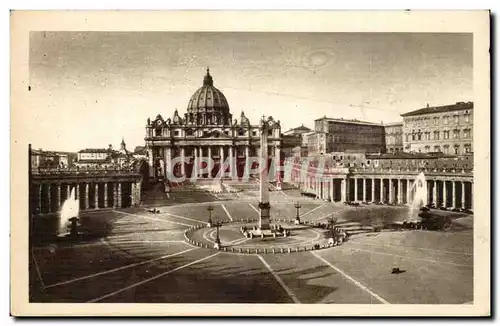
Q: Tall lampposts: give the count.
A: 4